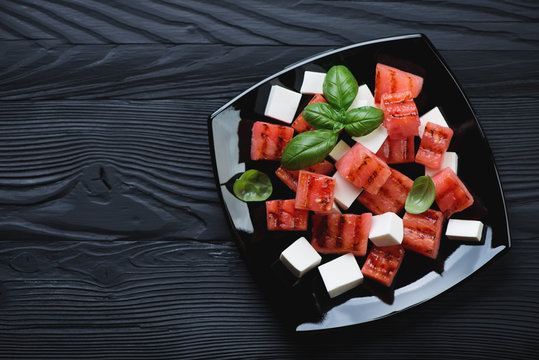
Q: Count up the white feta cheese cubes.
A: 12